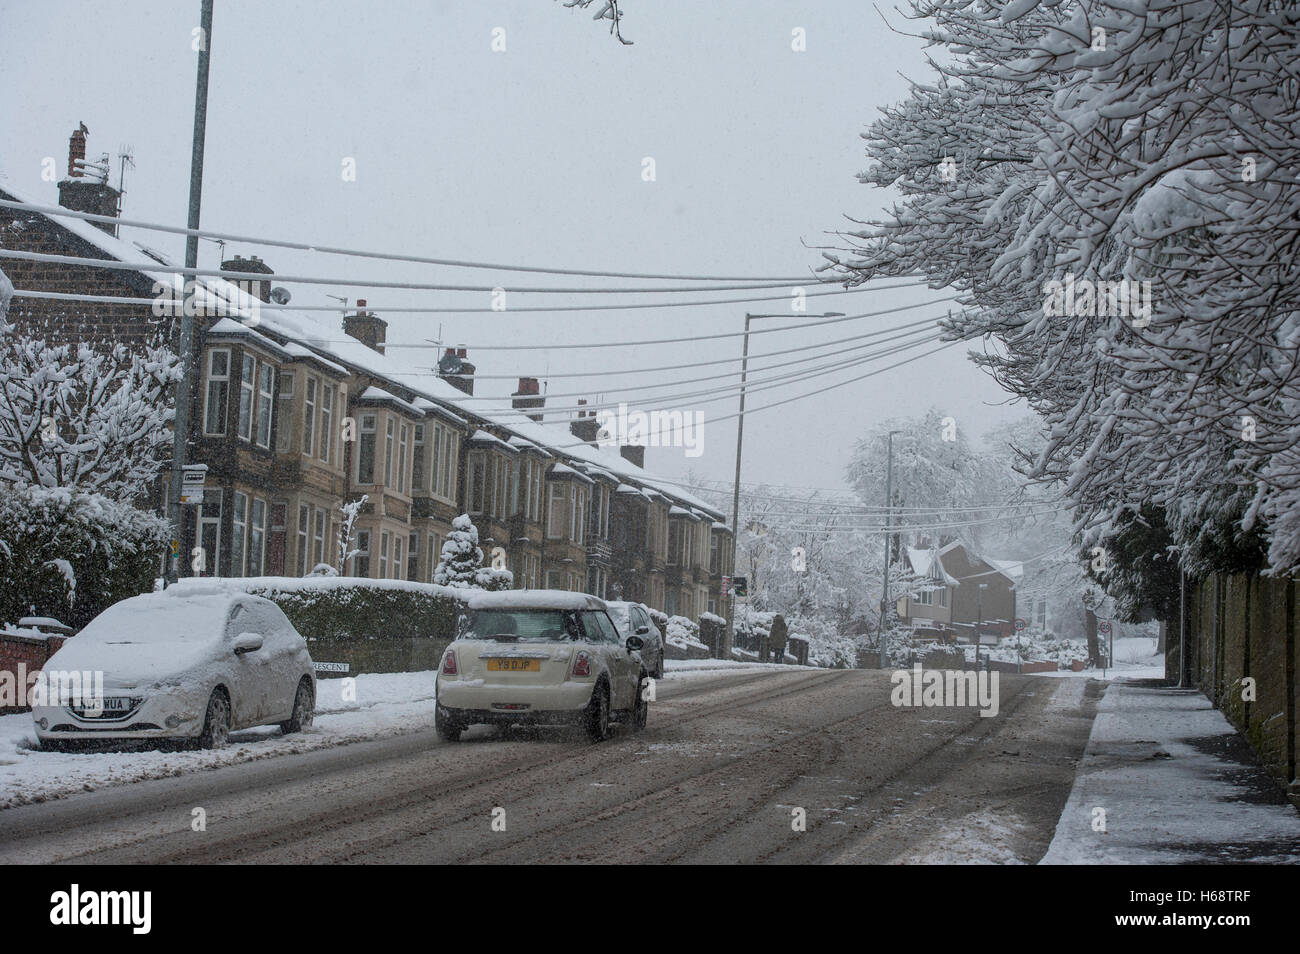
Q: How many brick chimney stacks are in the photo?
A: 7